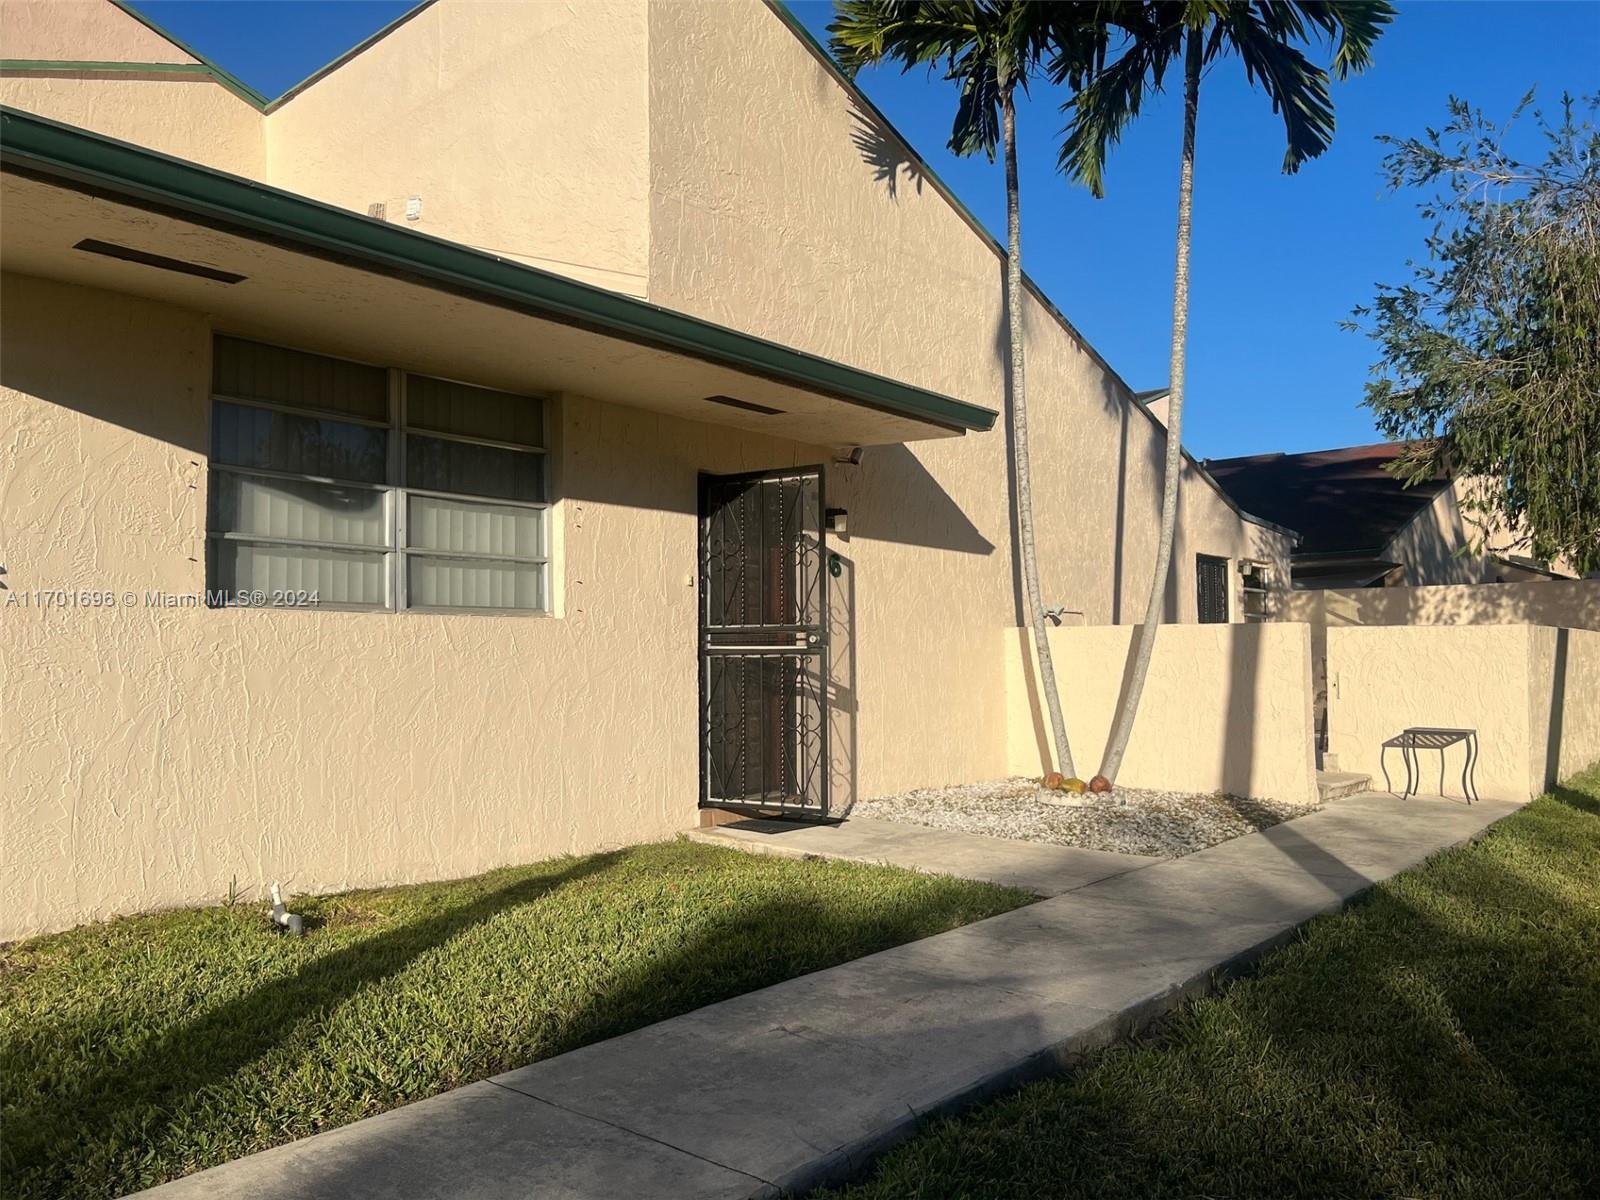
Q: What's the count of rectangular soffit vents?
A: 2